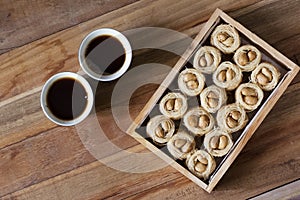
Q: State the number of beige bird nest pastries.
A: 15